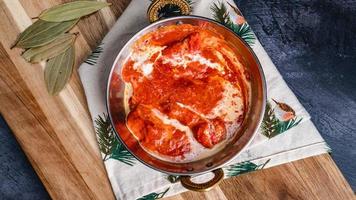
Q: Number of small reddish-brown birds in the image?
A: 2